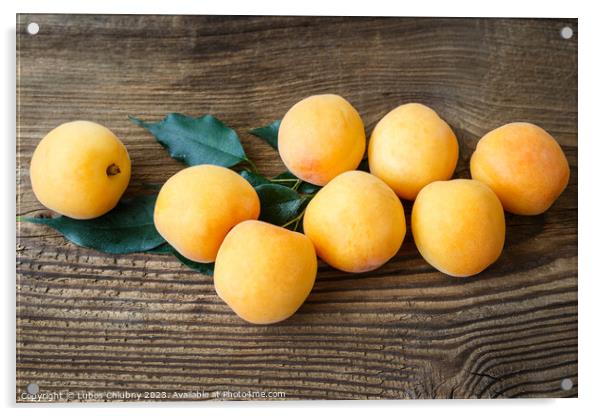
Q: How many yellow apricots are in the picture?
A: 8